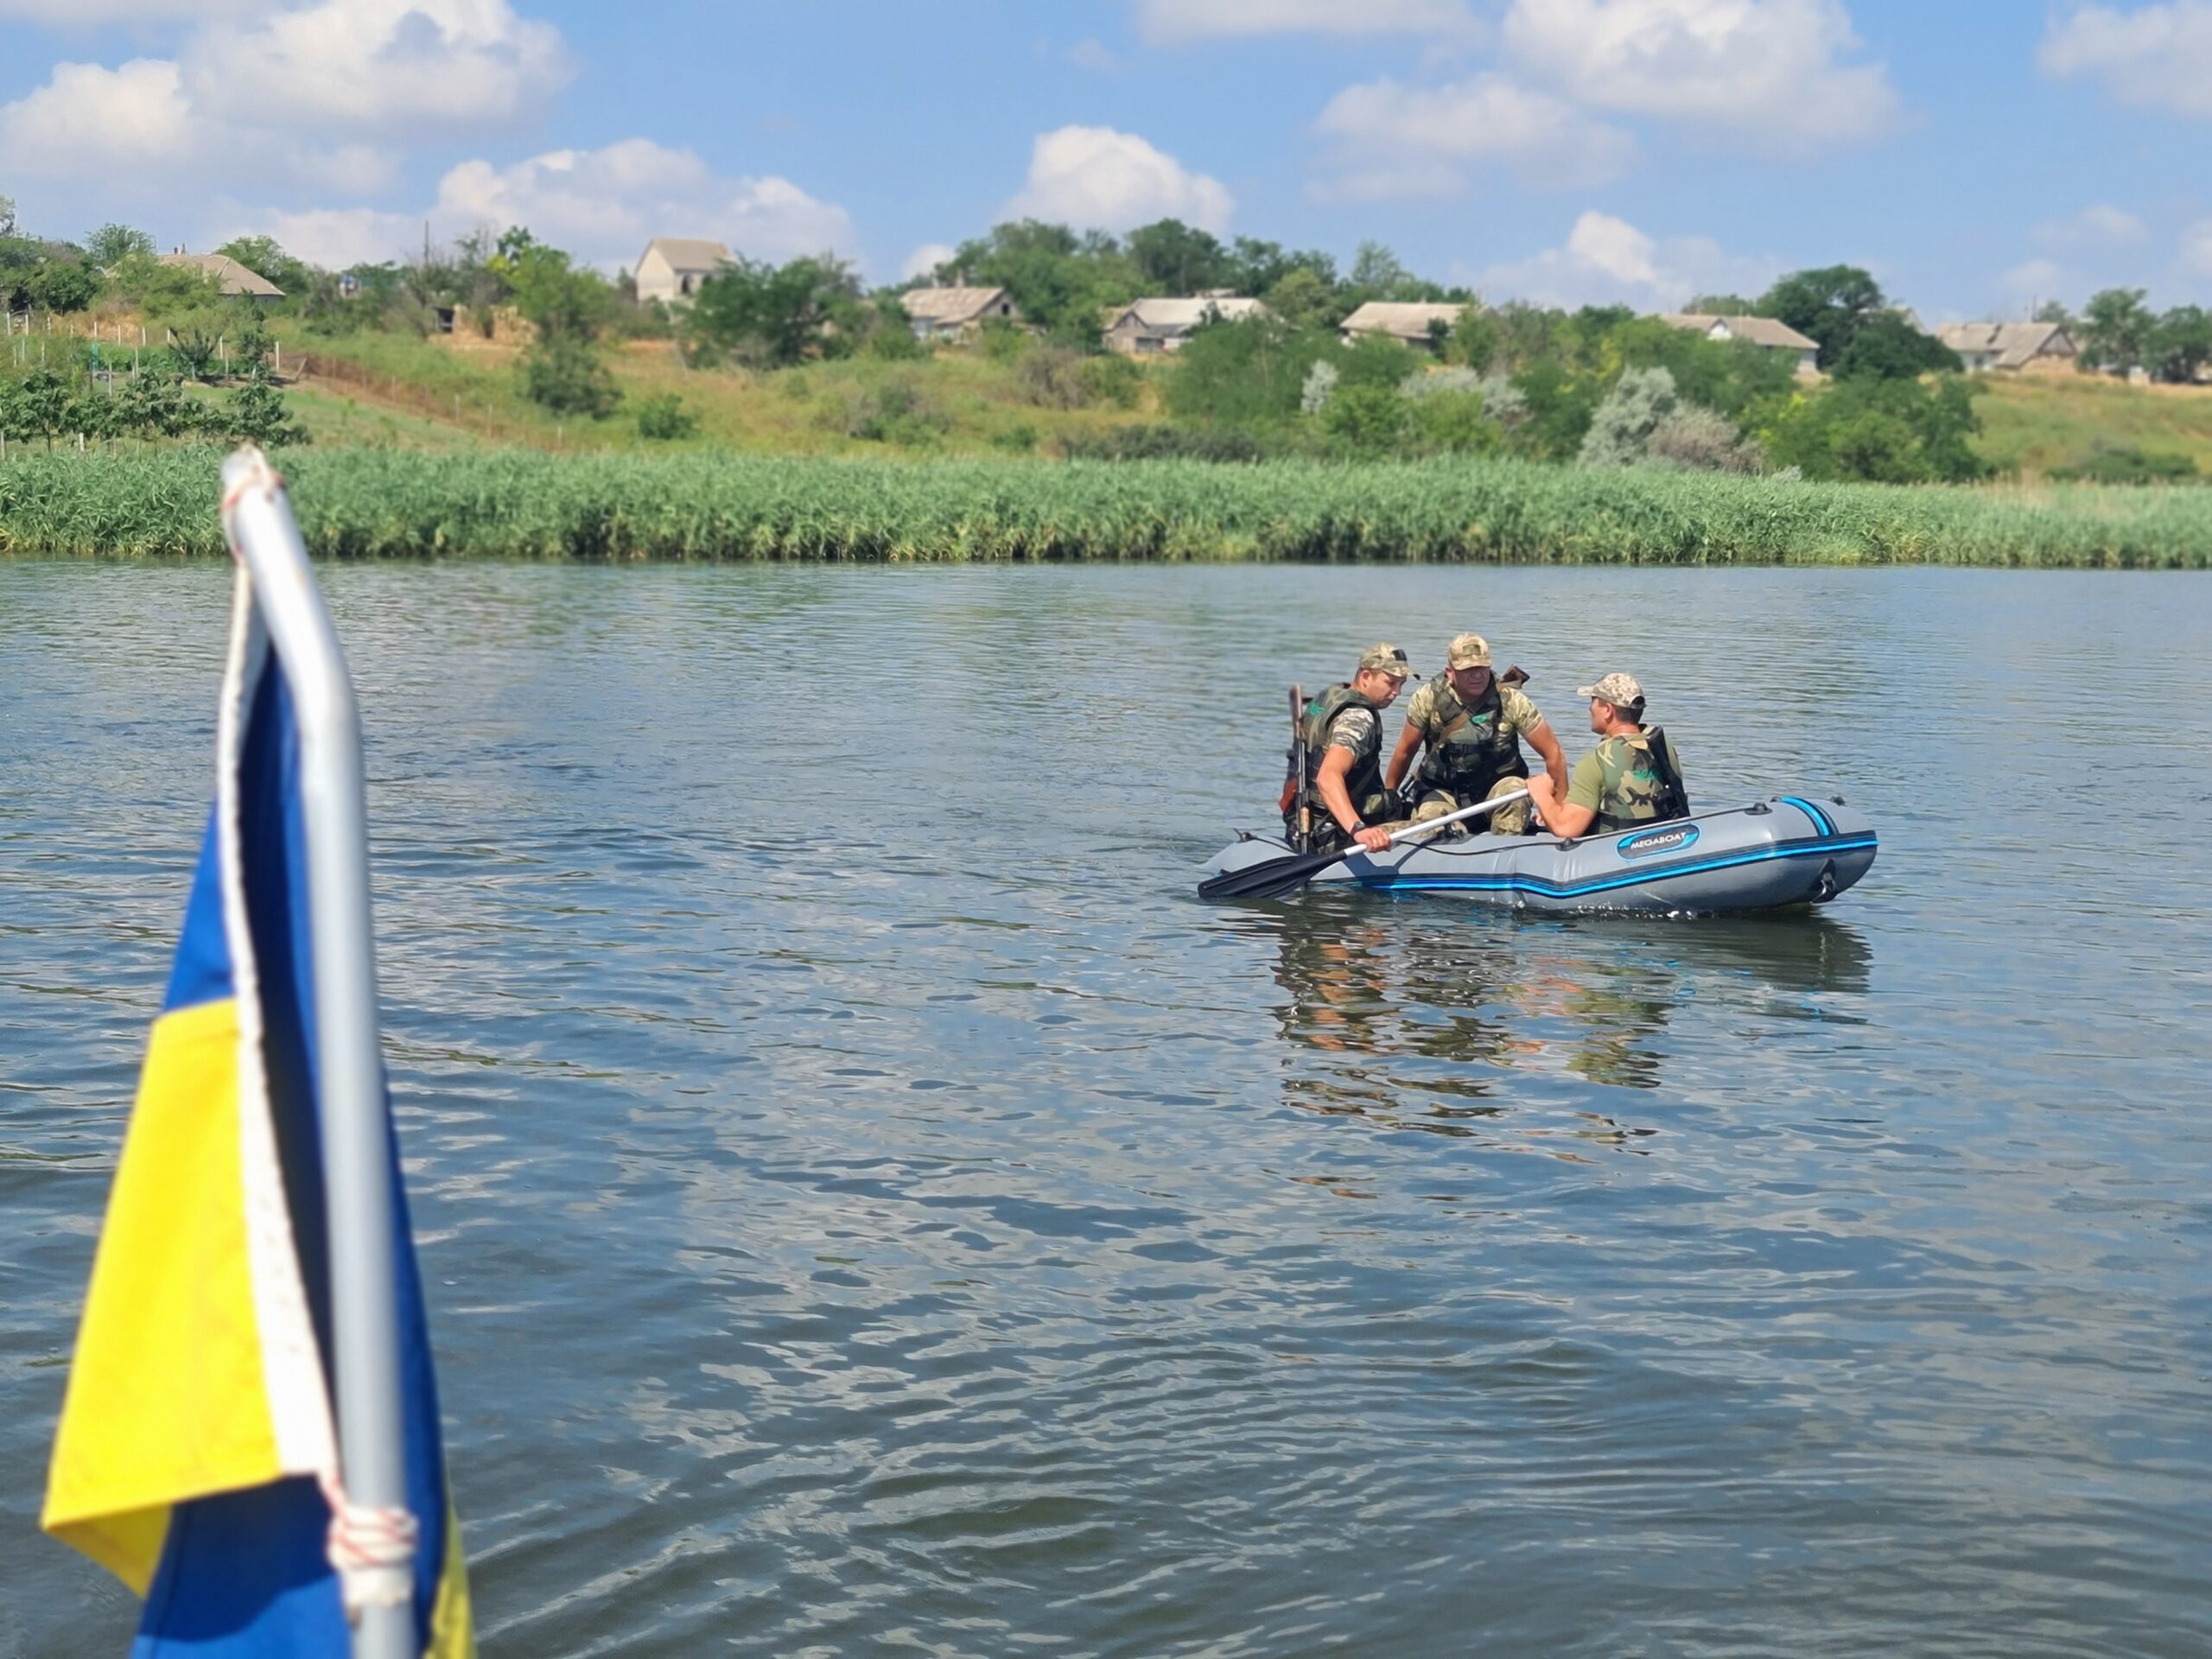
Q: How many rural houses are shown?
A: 7